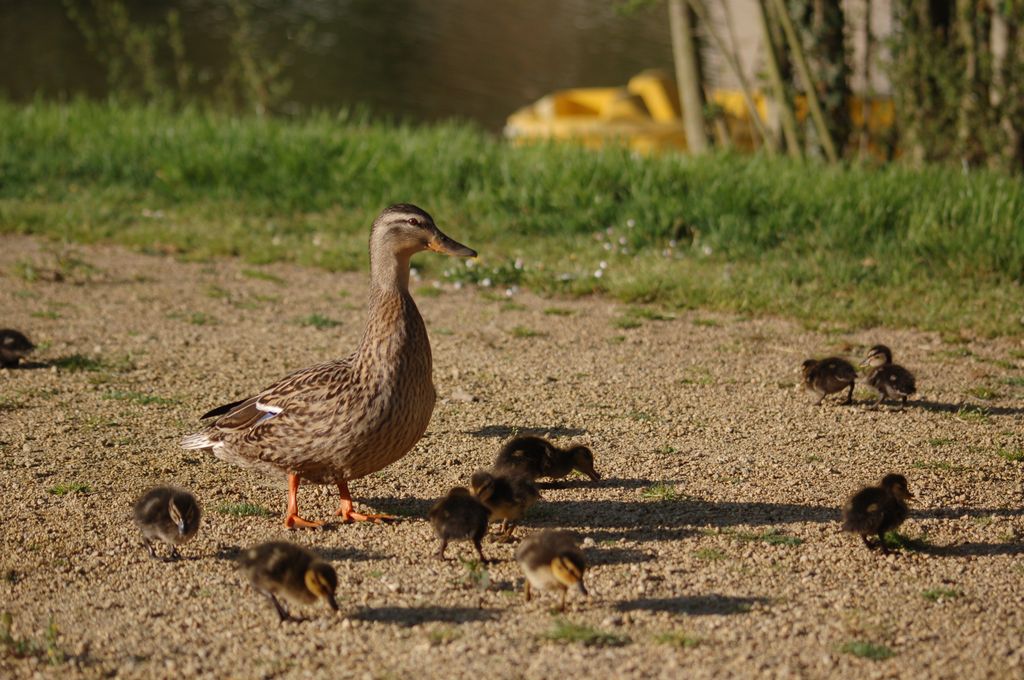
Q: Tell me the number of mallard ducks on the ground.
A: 11